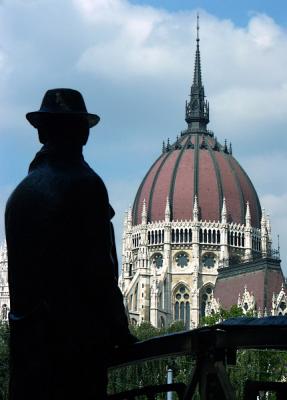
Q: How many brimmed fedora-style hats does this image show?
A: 1